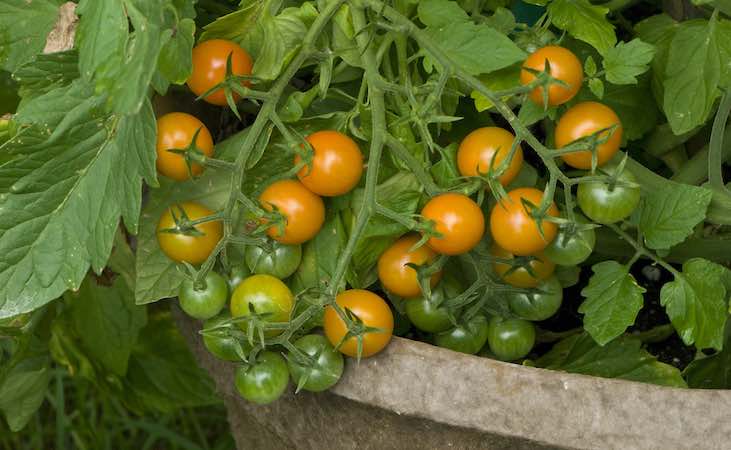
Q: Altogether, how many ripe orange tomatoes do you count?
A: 13